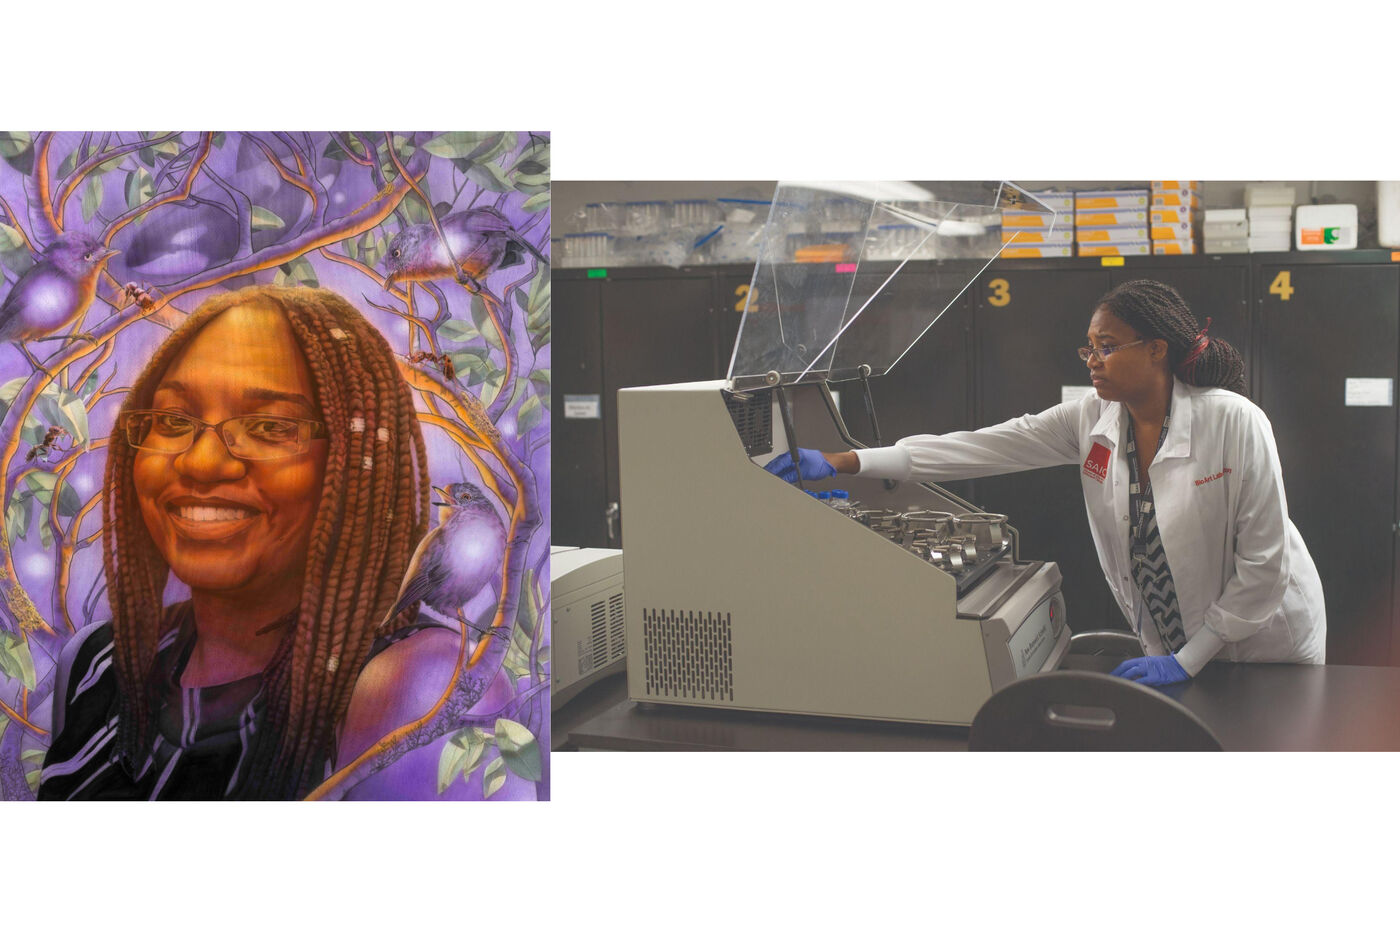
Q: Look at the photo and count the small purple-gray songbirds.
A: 3